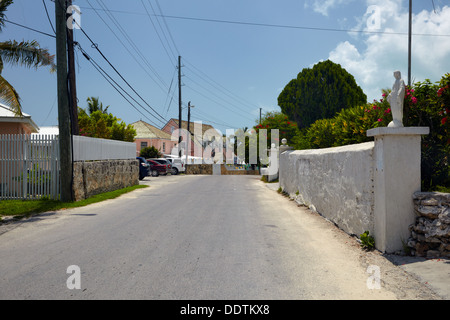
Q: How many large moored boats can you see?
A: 0